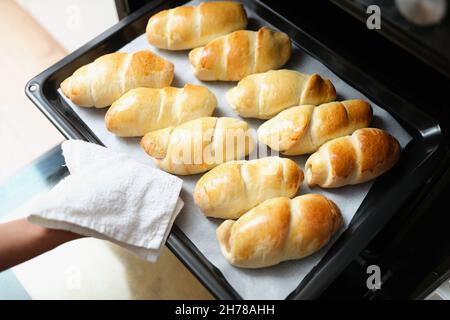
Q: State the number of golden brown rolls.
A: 10